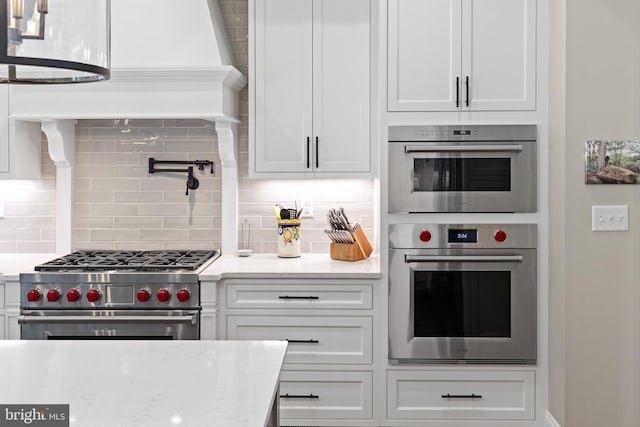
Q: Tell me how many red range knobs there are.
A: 7